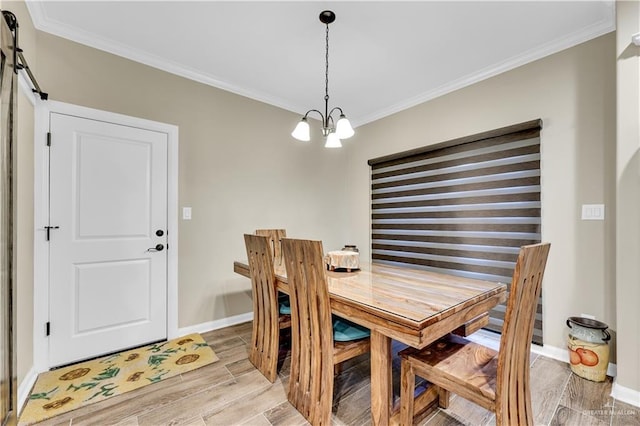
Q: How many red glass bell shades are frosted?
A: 0